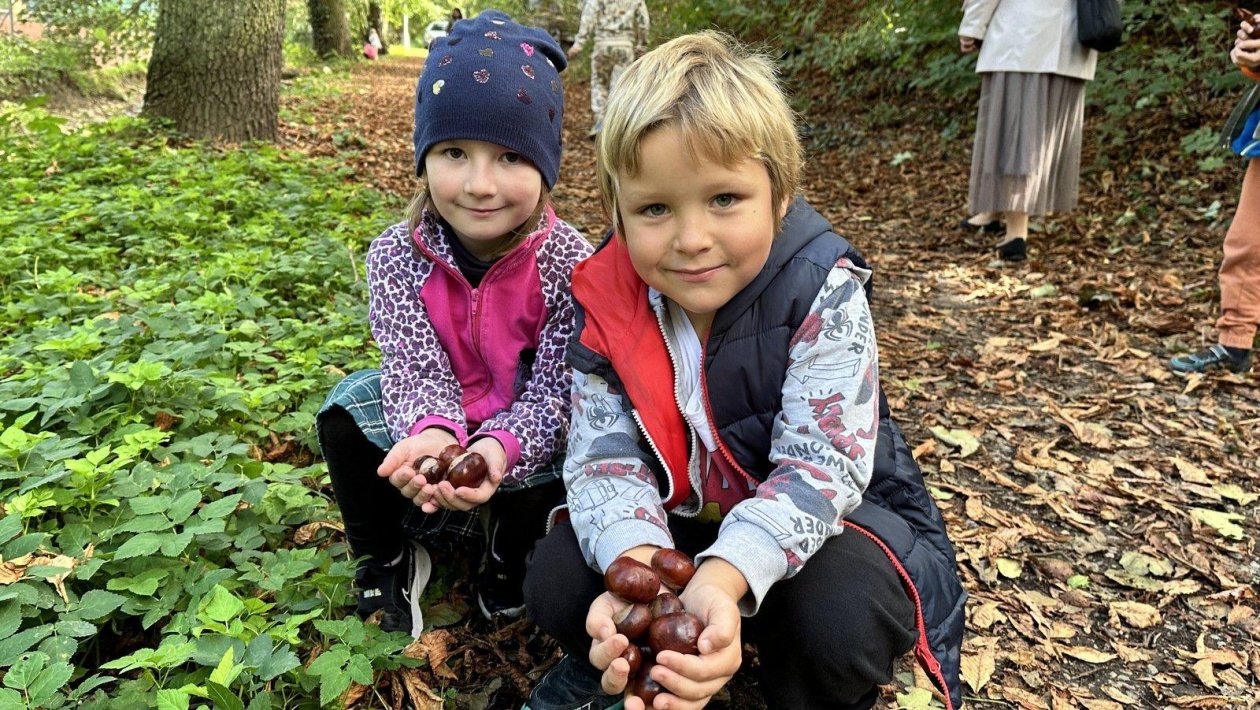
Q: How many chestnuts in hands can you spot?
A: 10